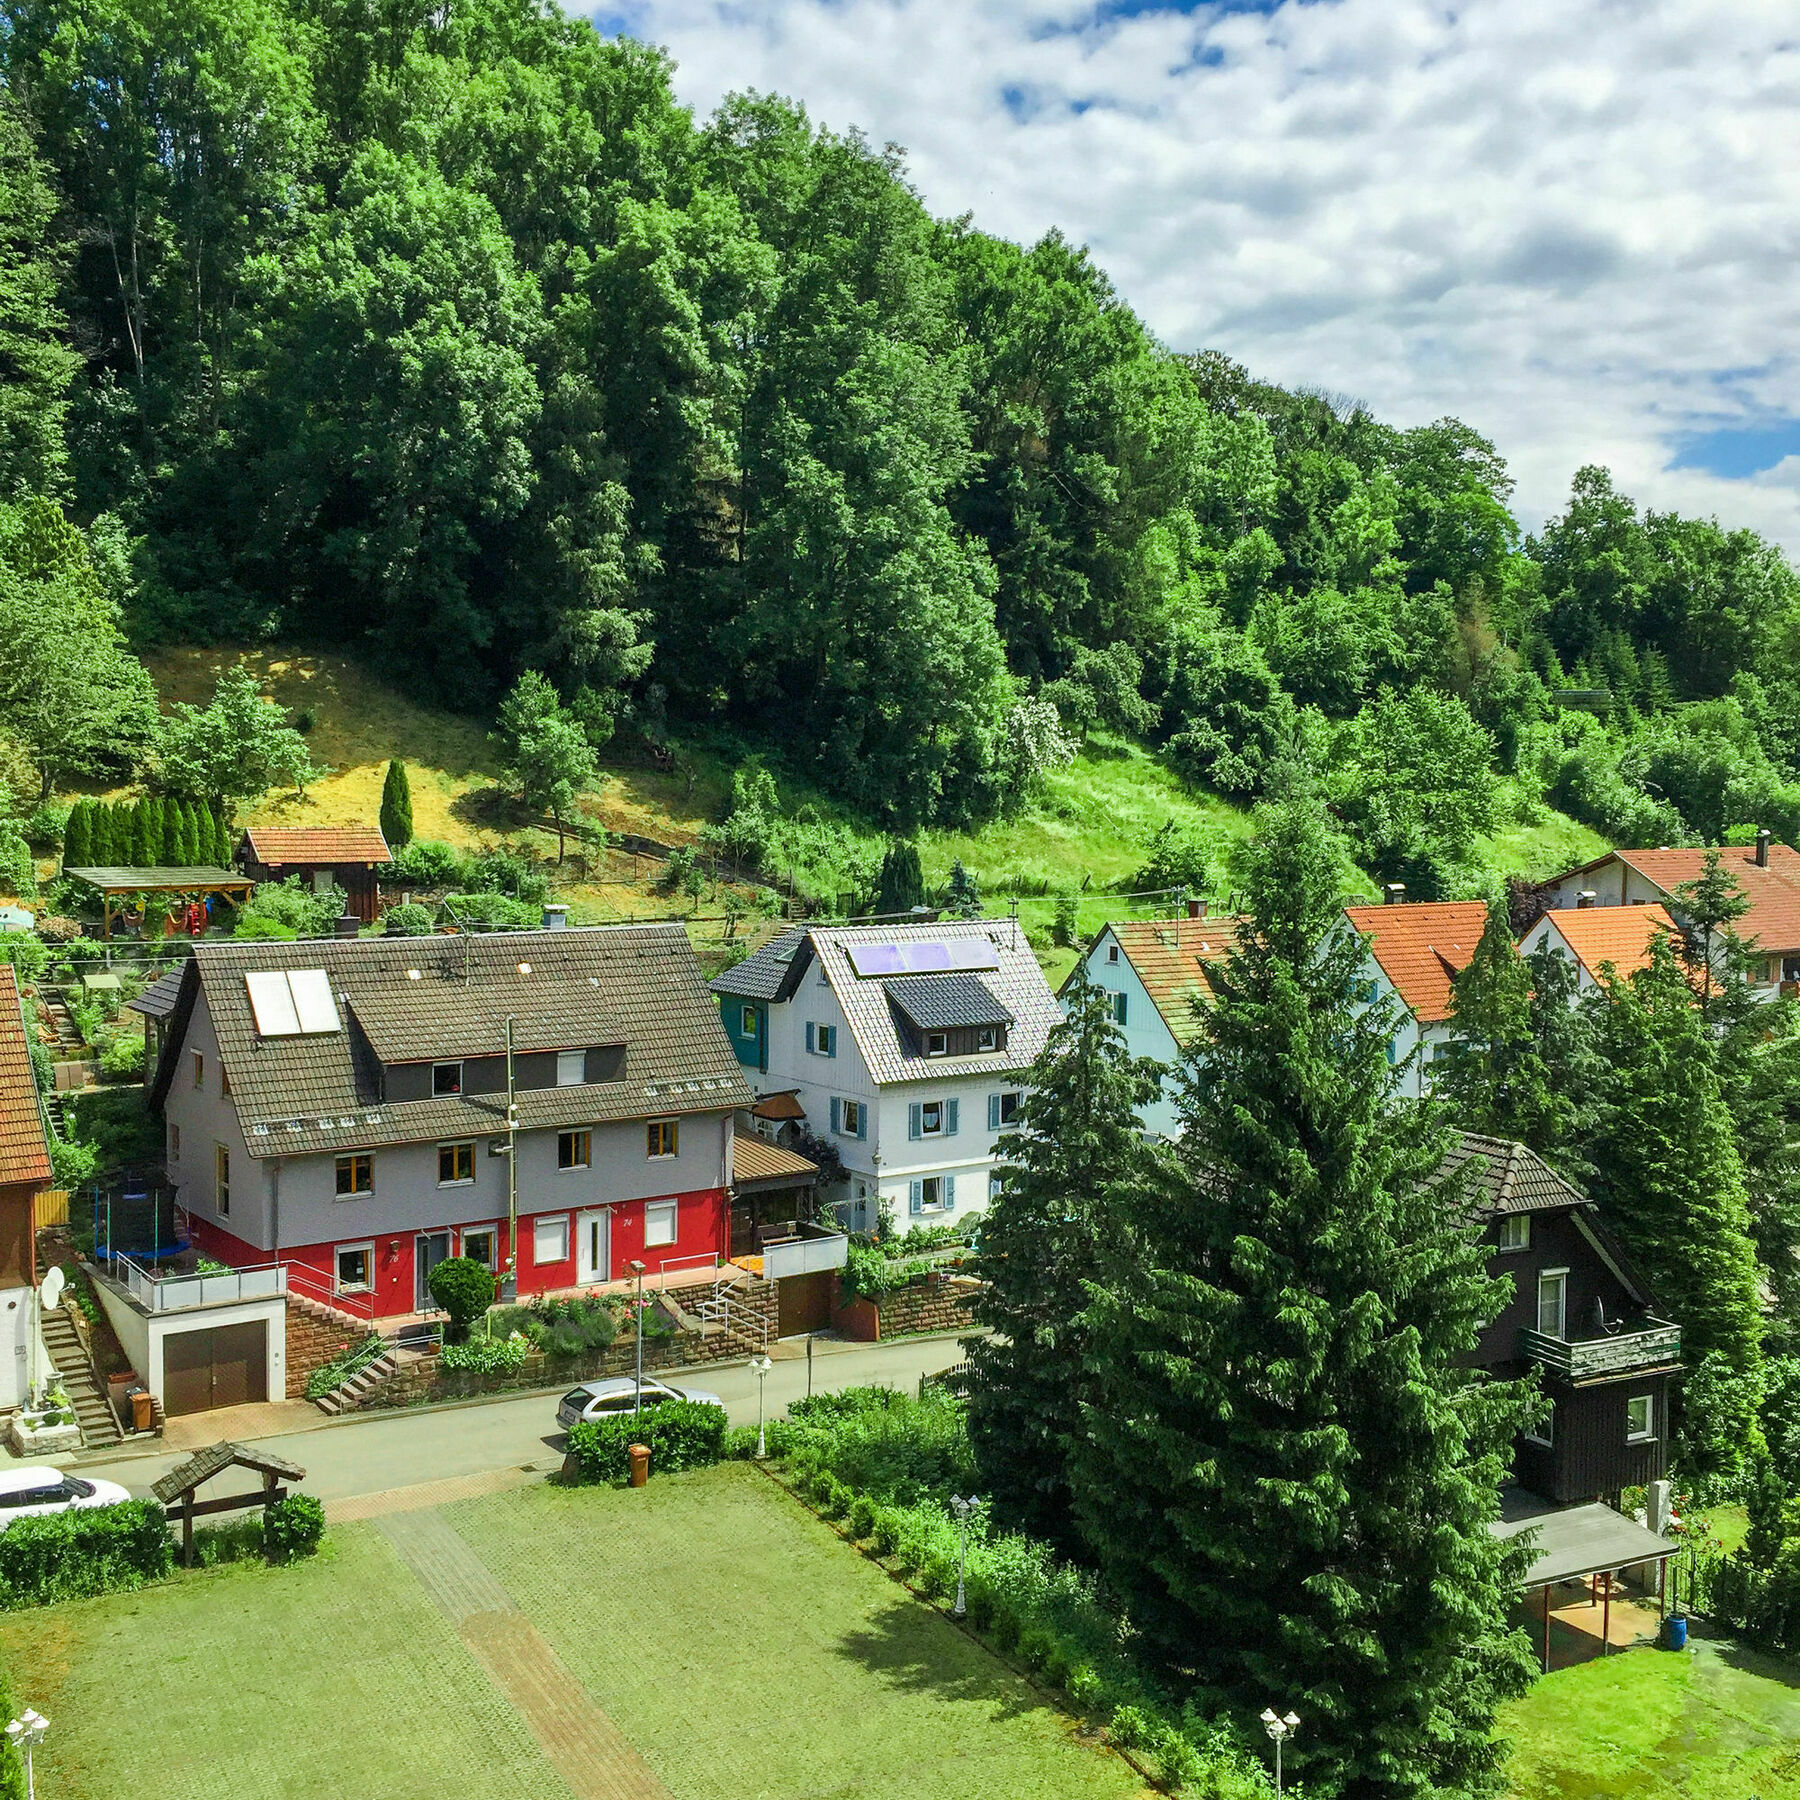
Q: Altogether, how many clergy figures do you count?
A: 0